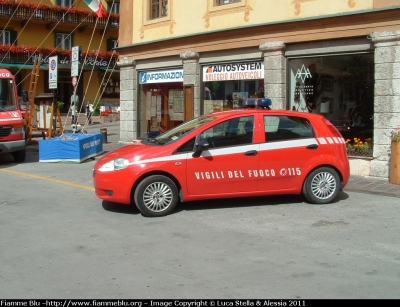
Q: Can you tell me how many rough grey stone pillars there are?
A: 4